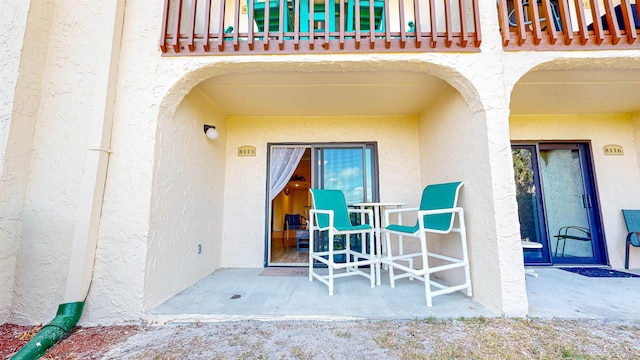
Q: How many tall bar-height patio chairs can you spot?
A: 2